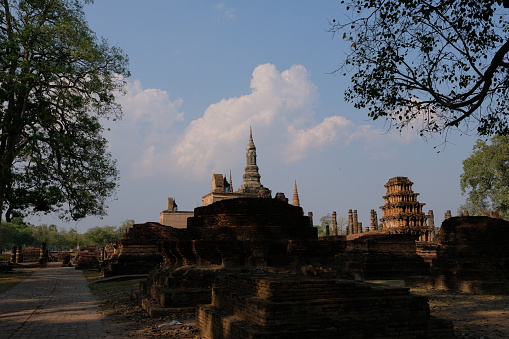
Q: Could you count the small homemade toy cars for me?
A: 0